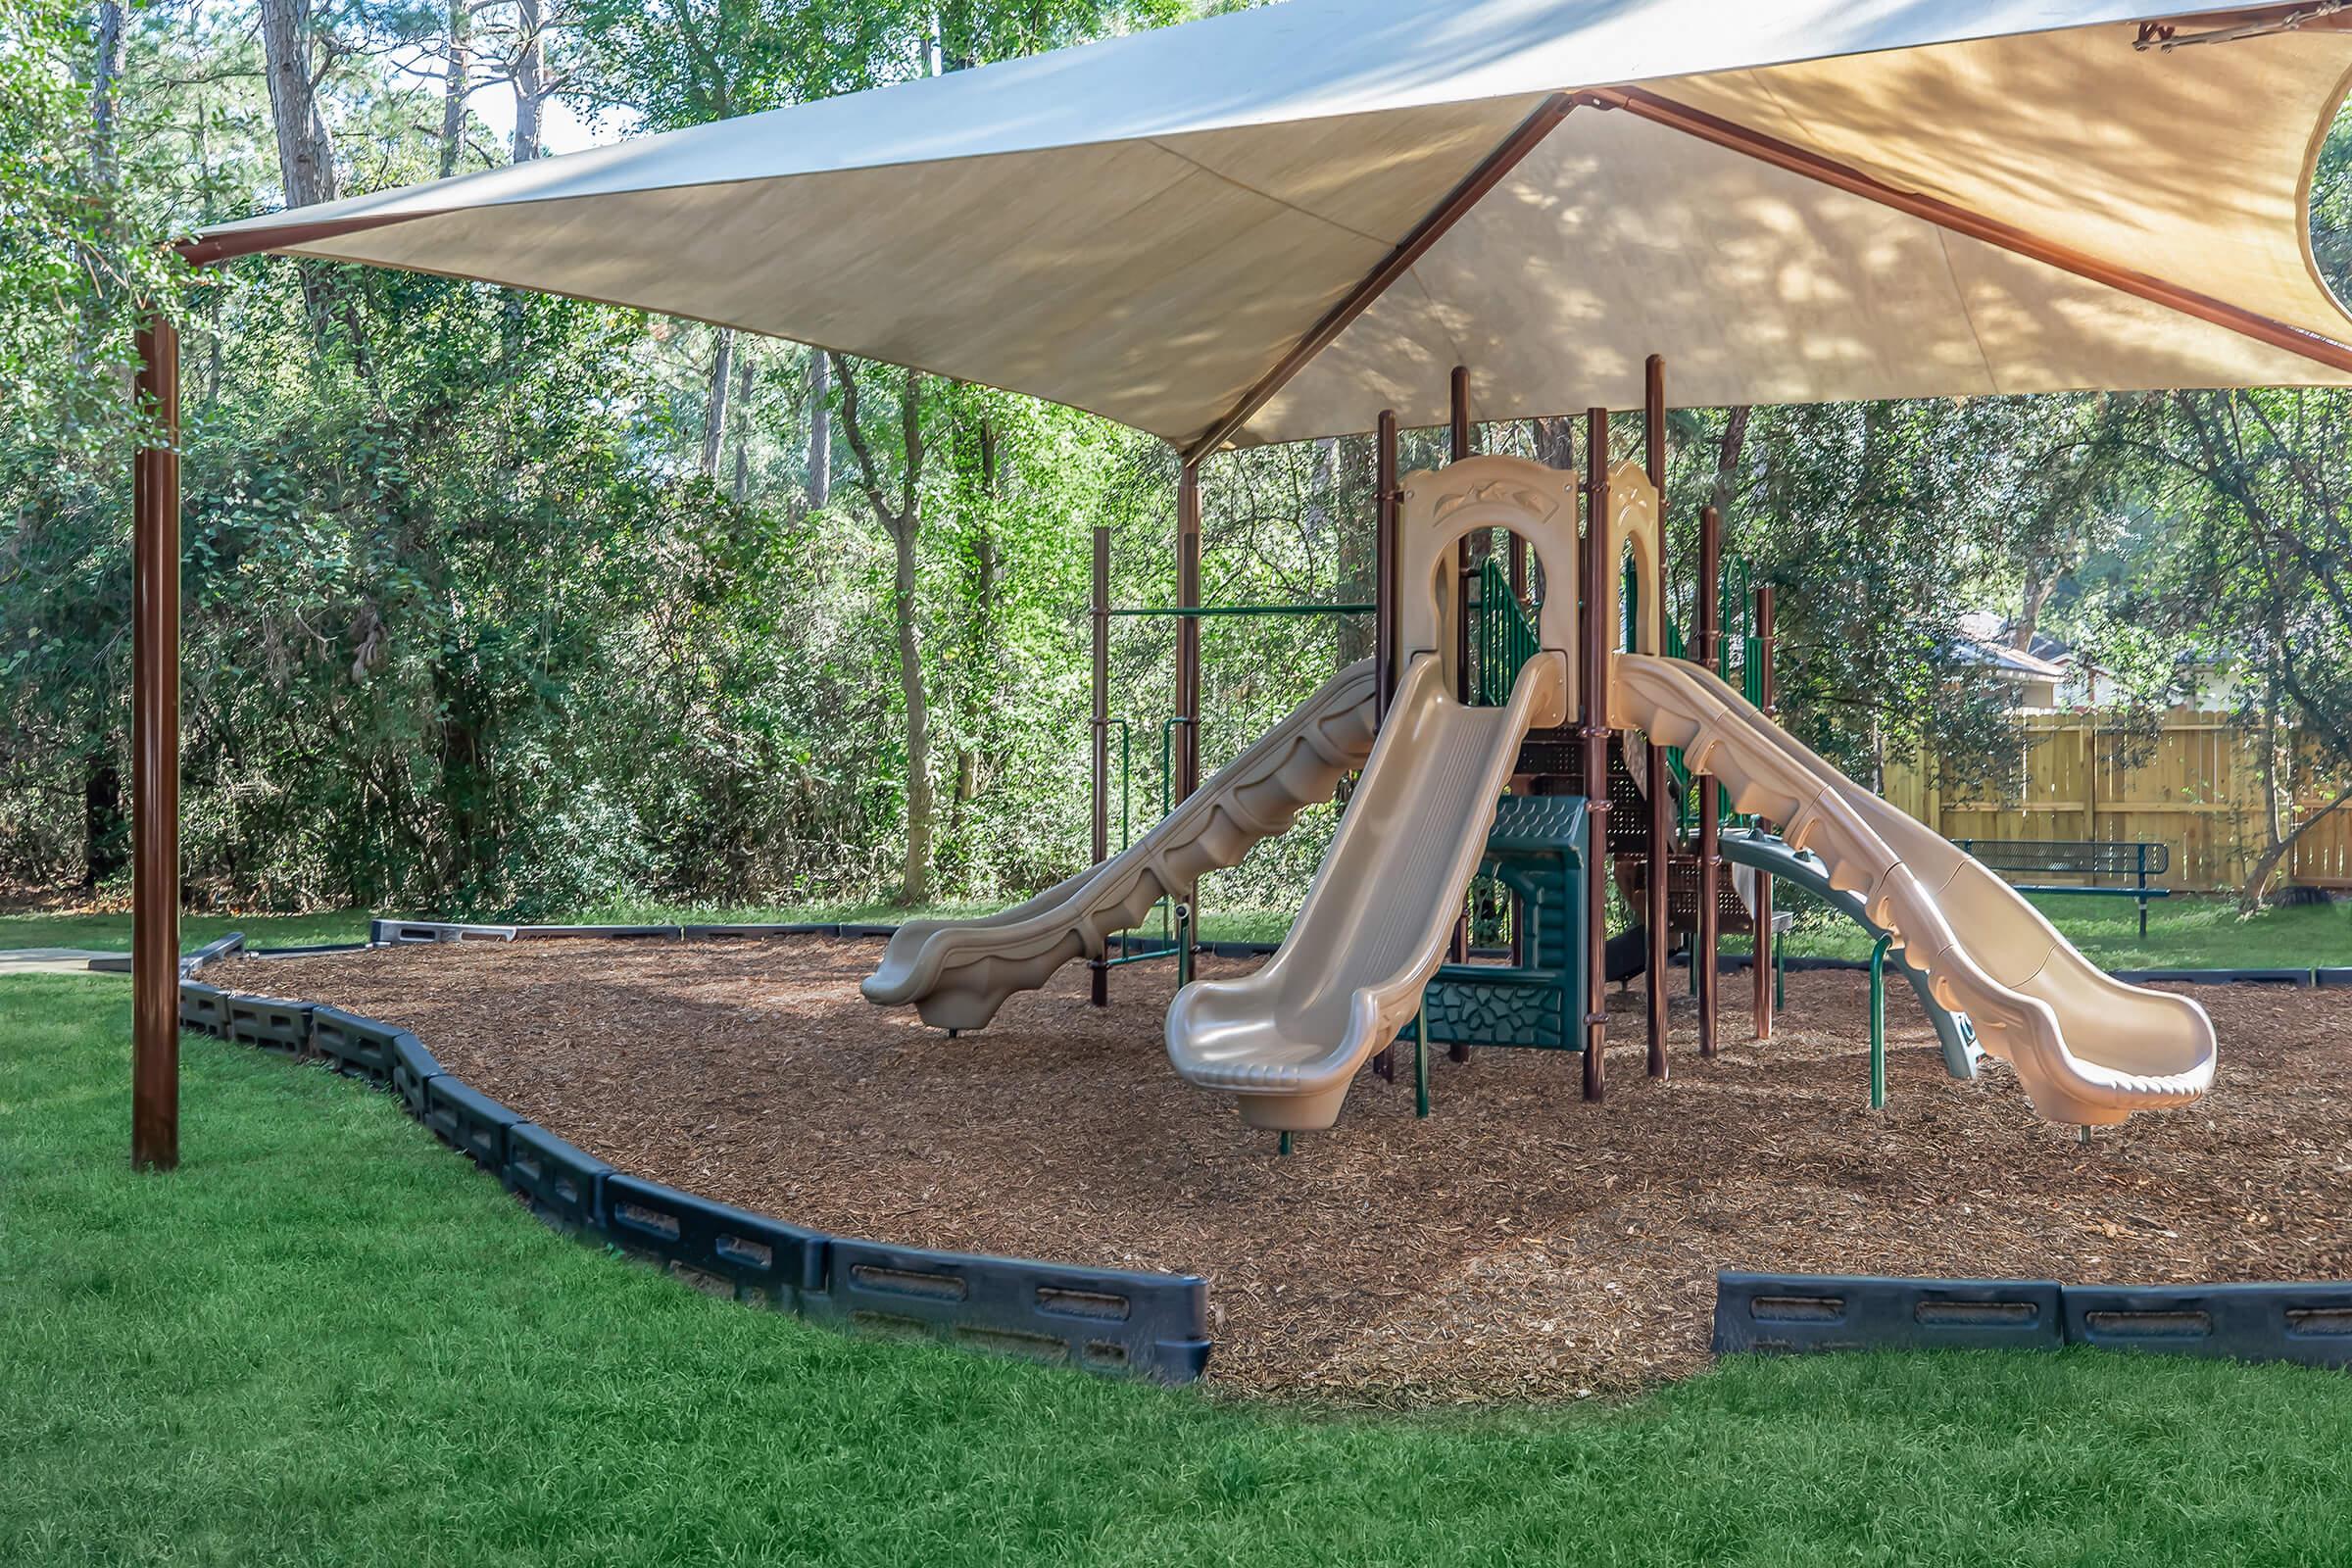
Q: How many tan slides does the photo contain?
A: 3